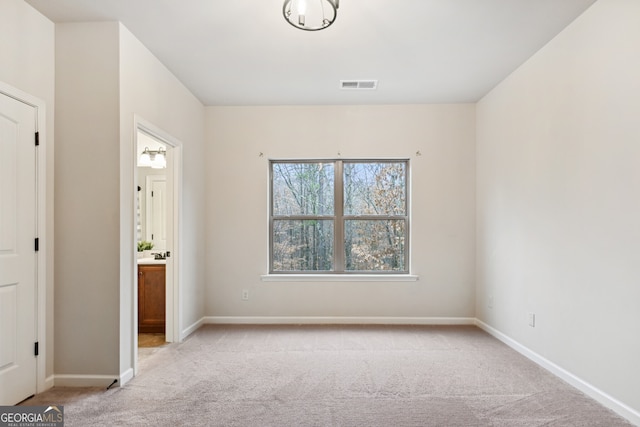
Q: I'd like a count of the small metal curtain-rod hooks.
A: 3